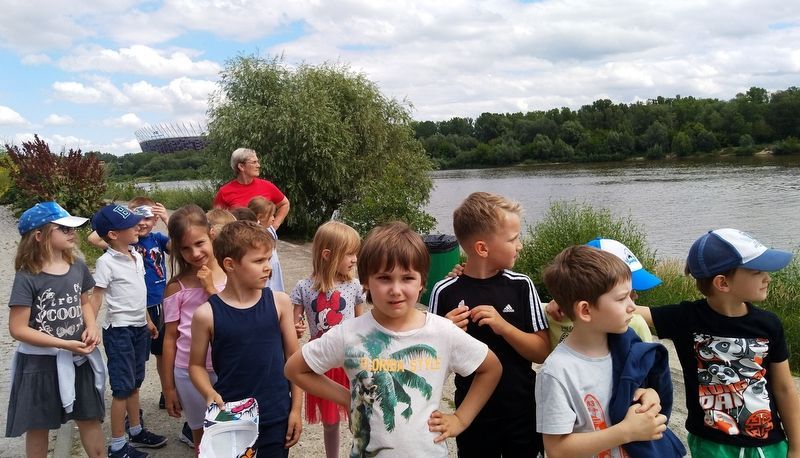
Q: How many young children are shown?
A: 14